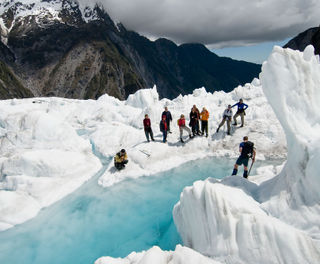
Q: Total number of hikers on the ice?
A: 11